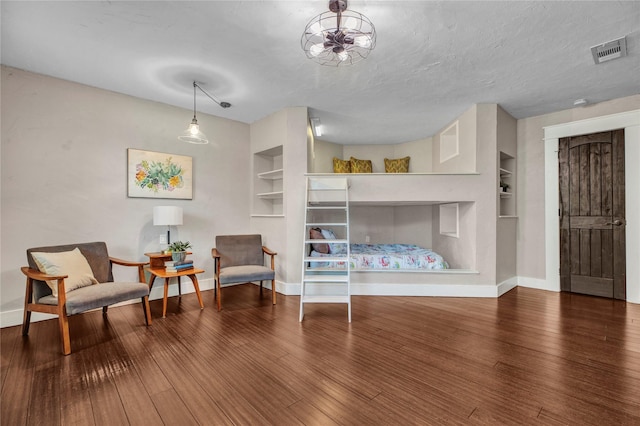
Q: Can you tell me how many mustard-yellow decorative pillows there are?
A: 3